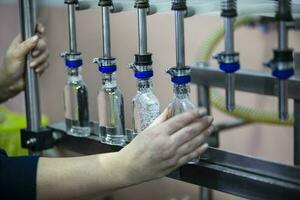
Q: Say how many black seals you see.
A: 2